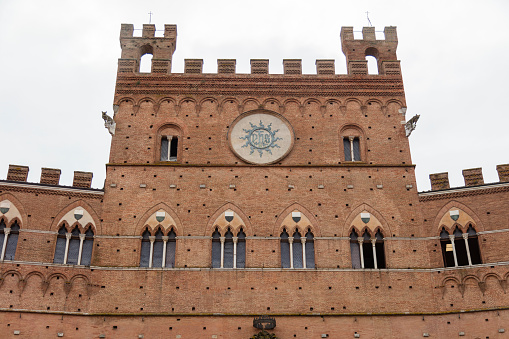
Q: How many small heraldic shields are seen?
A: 7